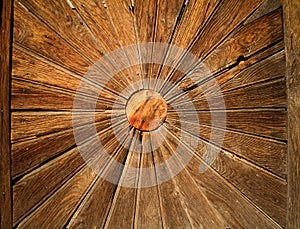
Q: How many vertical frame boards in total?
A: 2